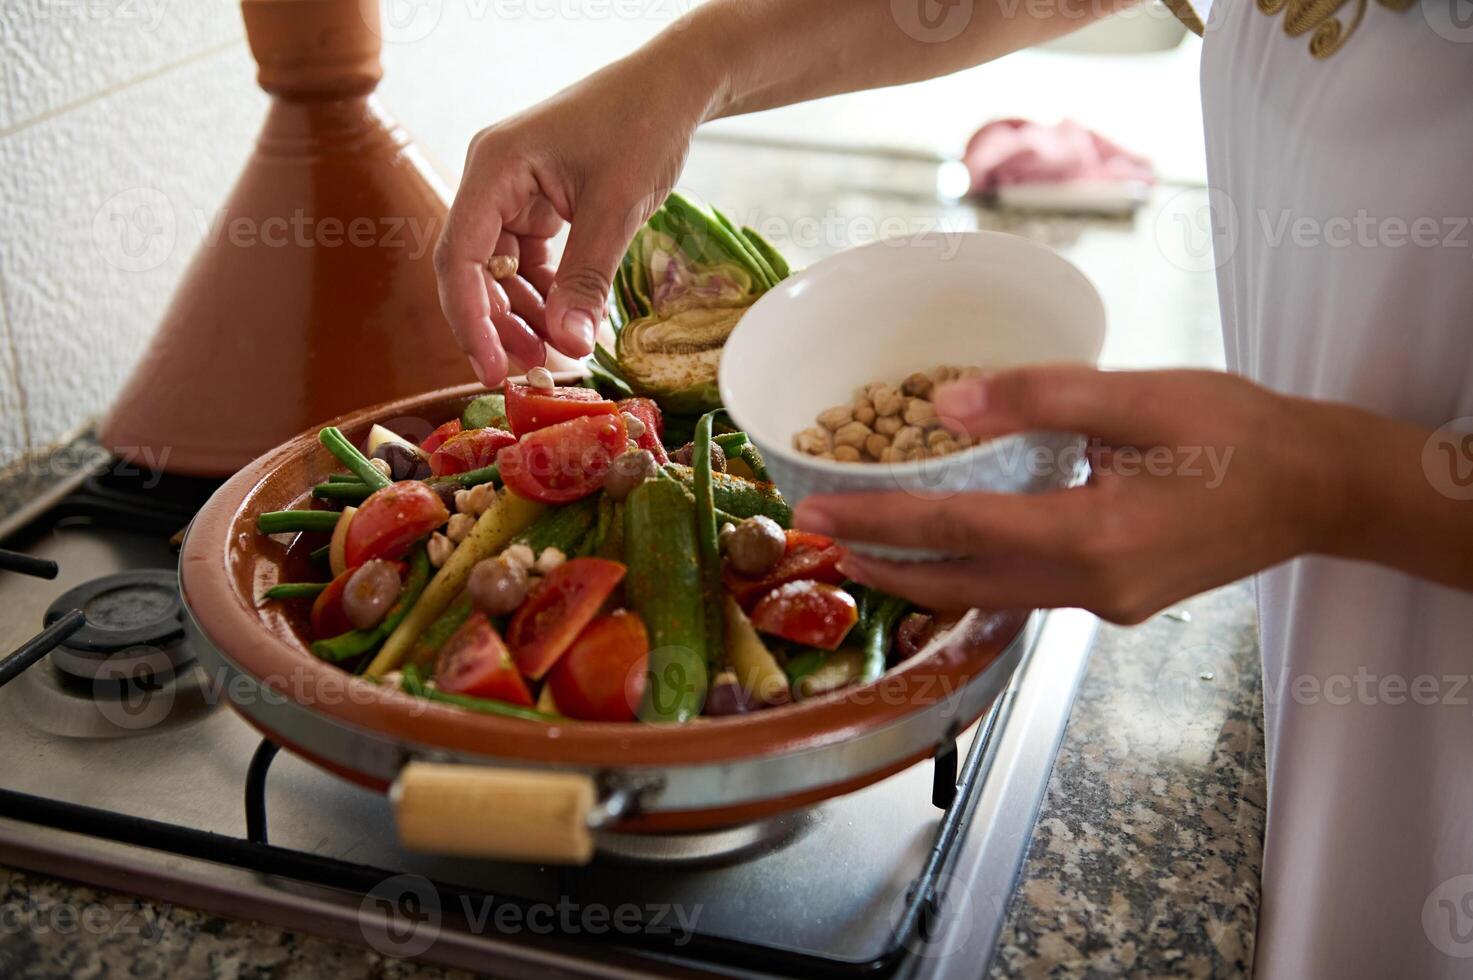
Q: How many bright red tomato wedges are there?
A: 12